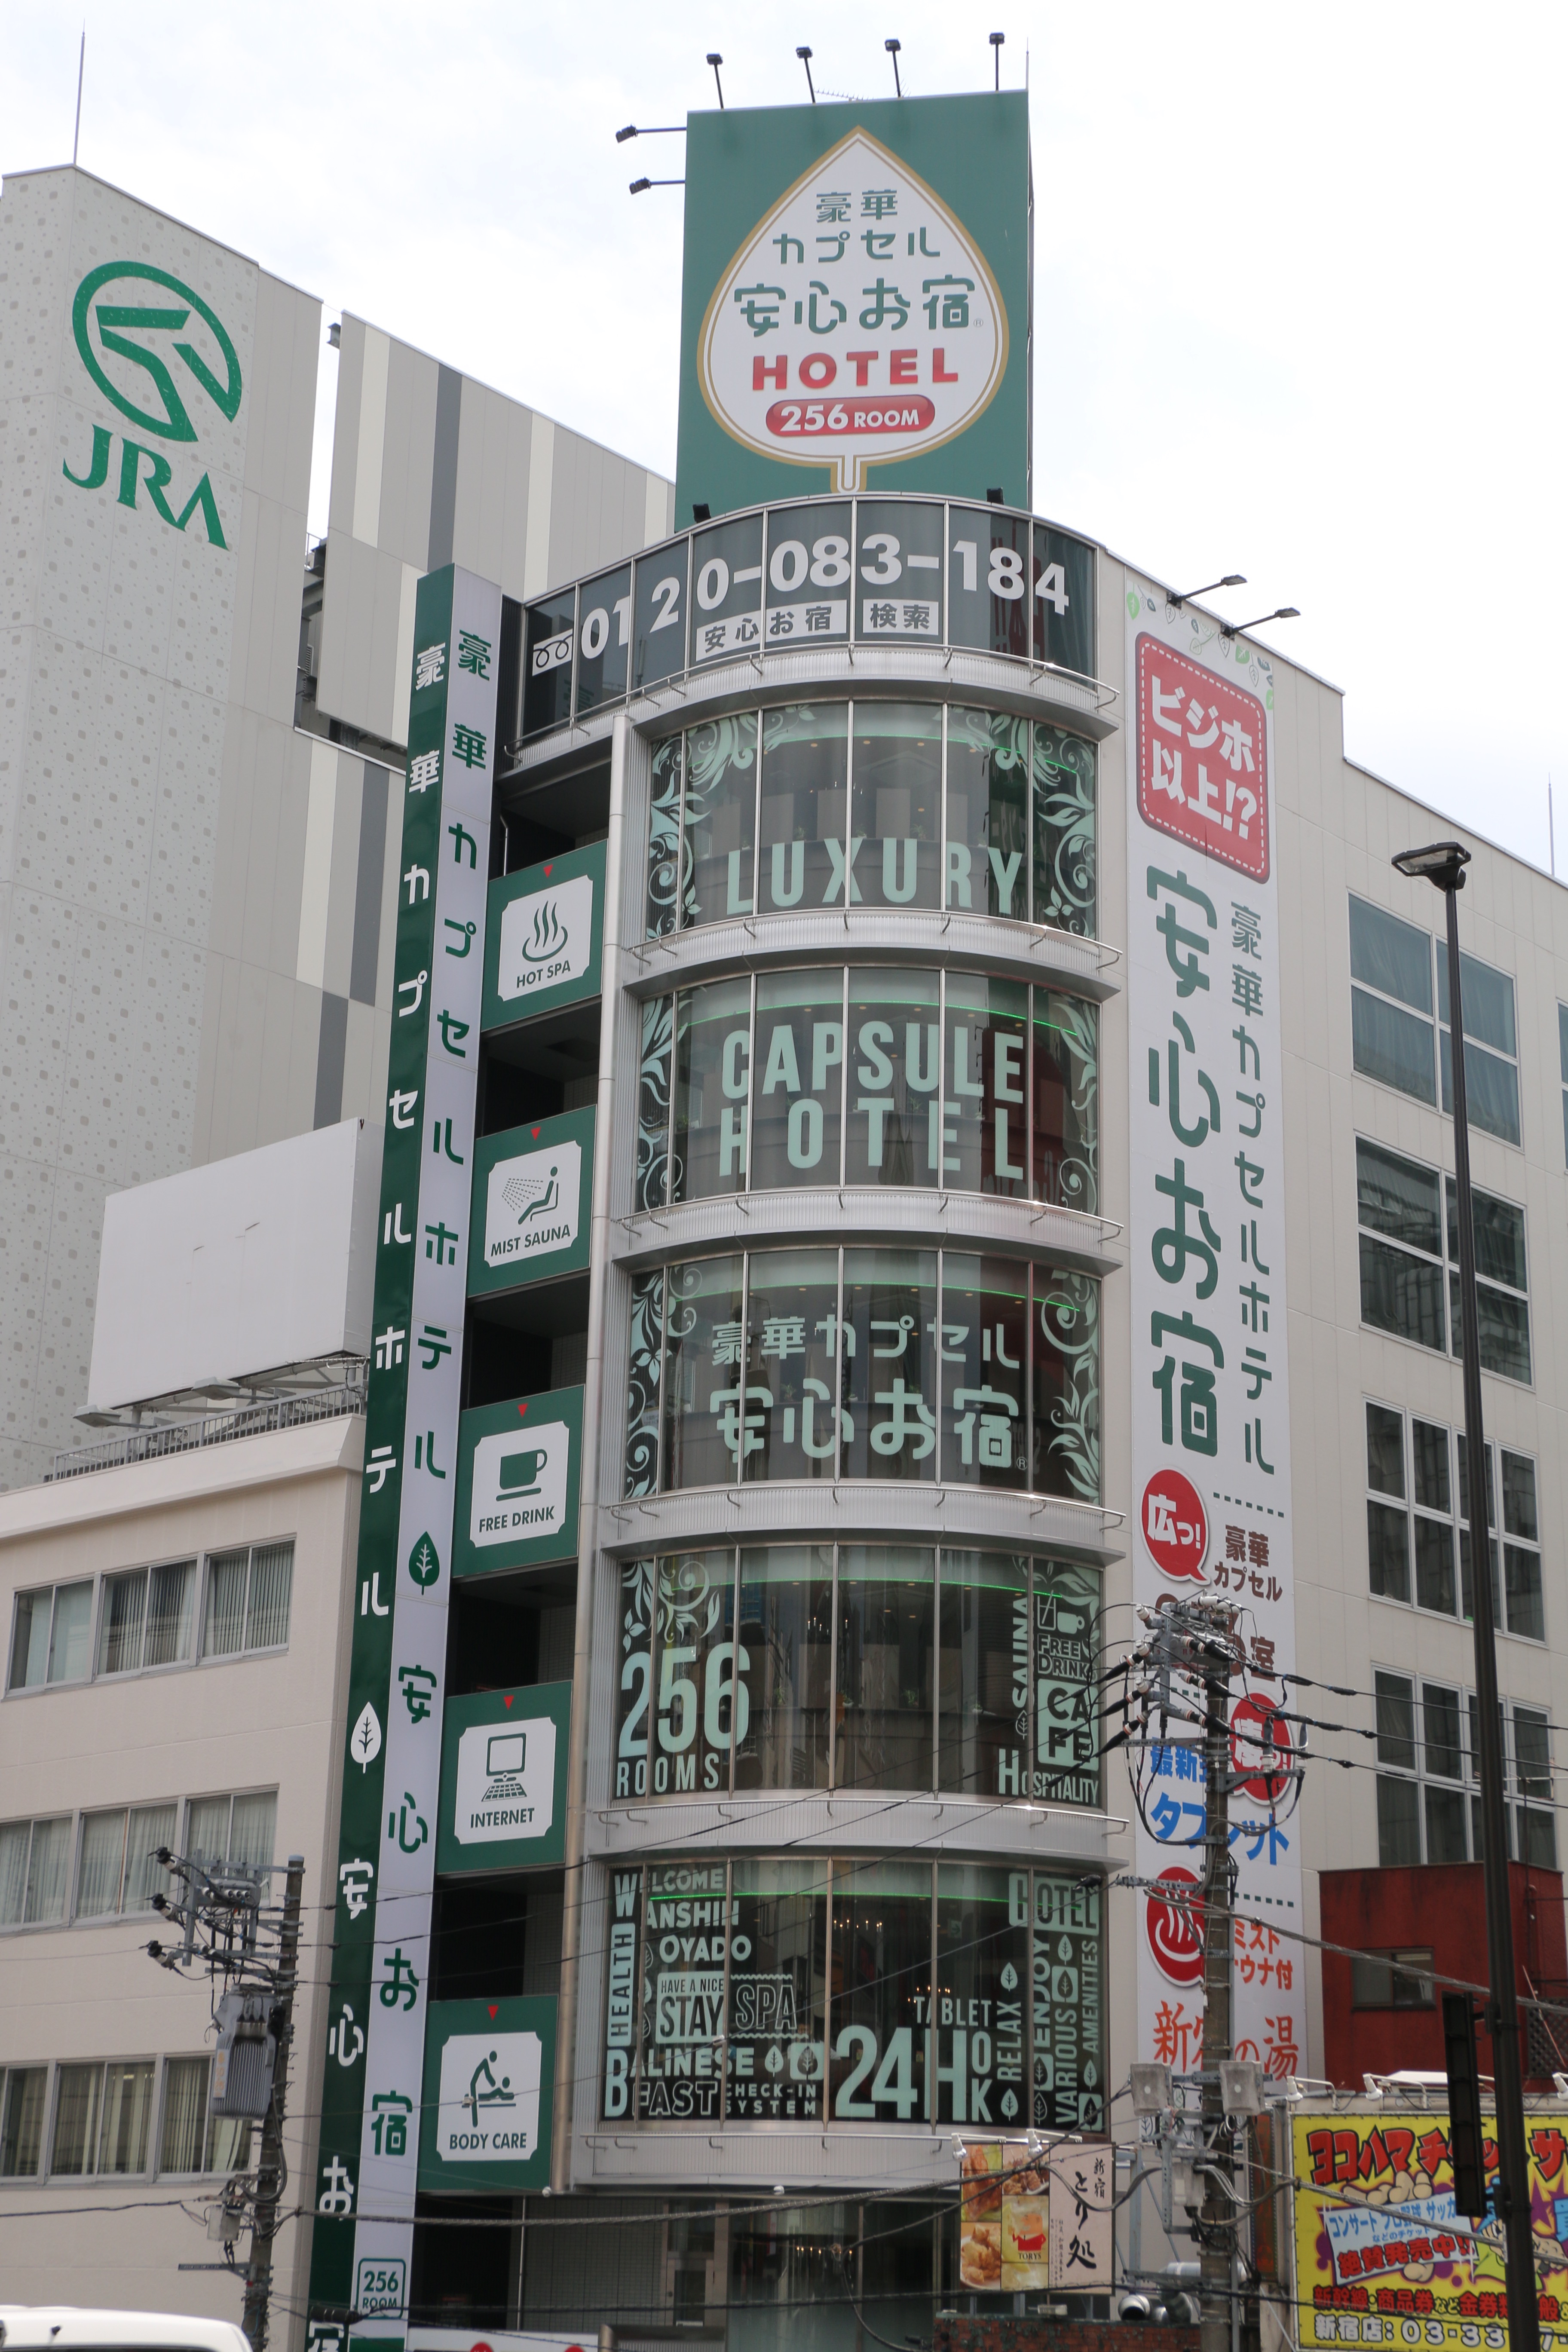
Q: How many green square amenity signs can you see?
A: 5